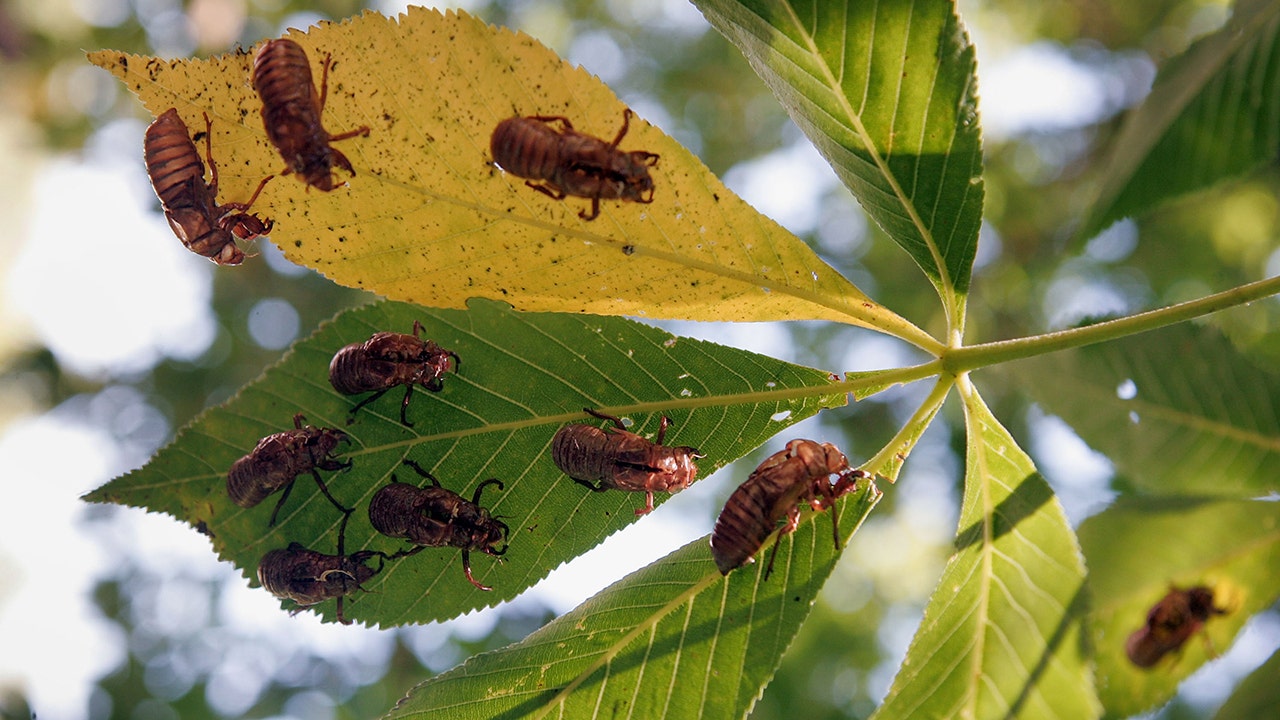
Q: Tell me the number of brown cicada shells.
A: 10